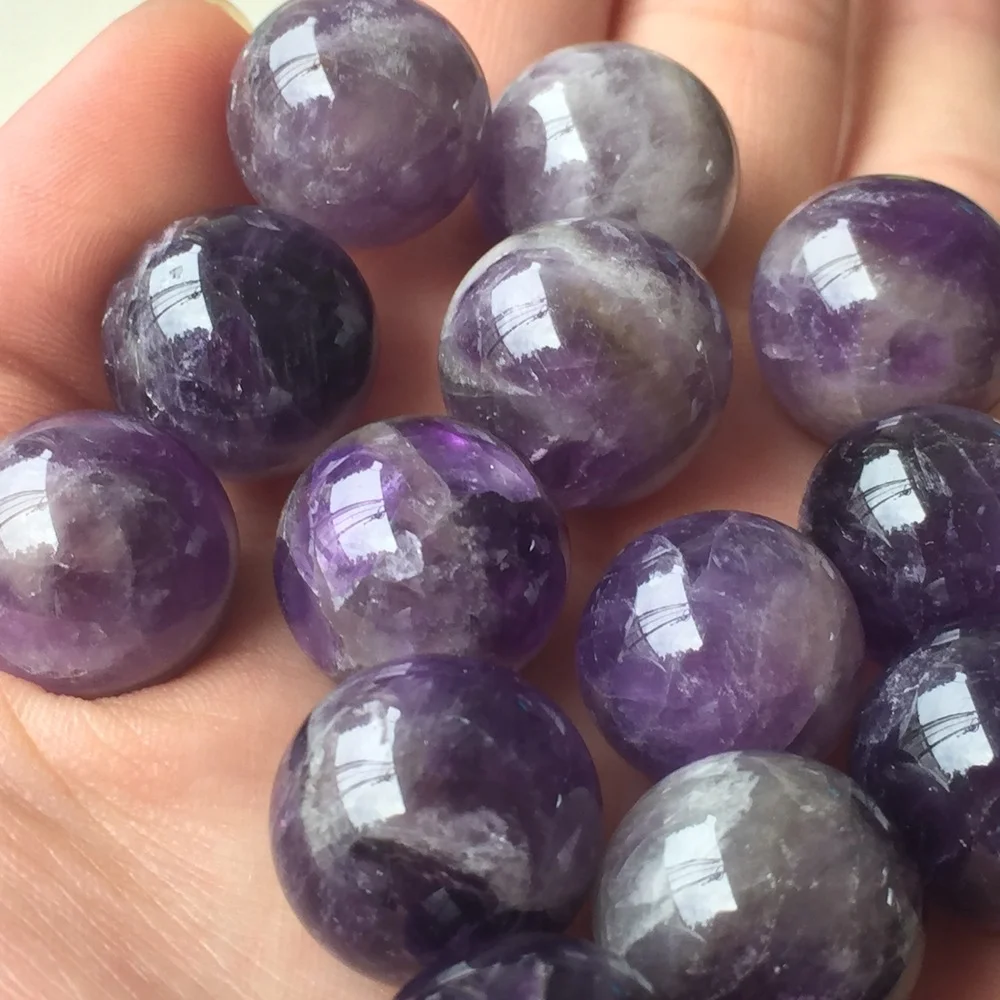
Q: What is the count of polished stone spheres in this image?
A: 13